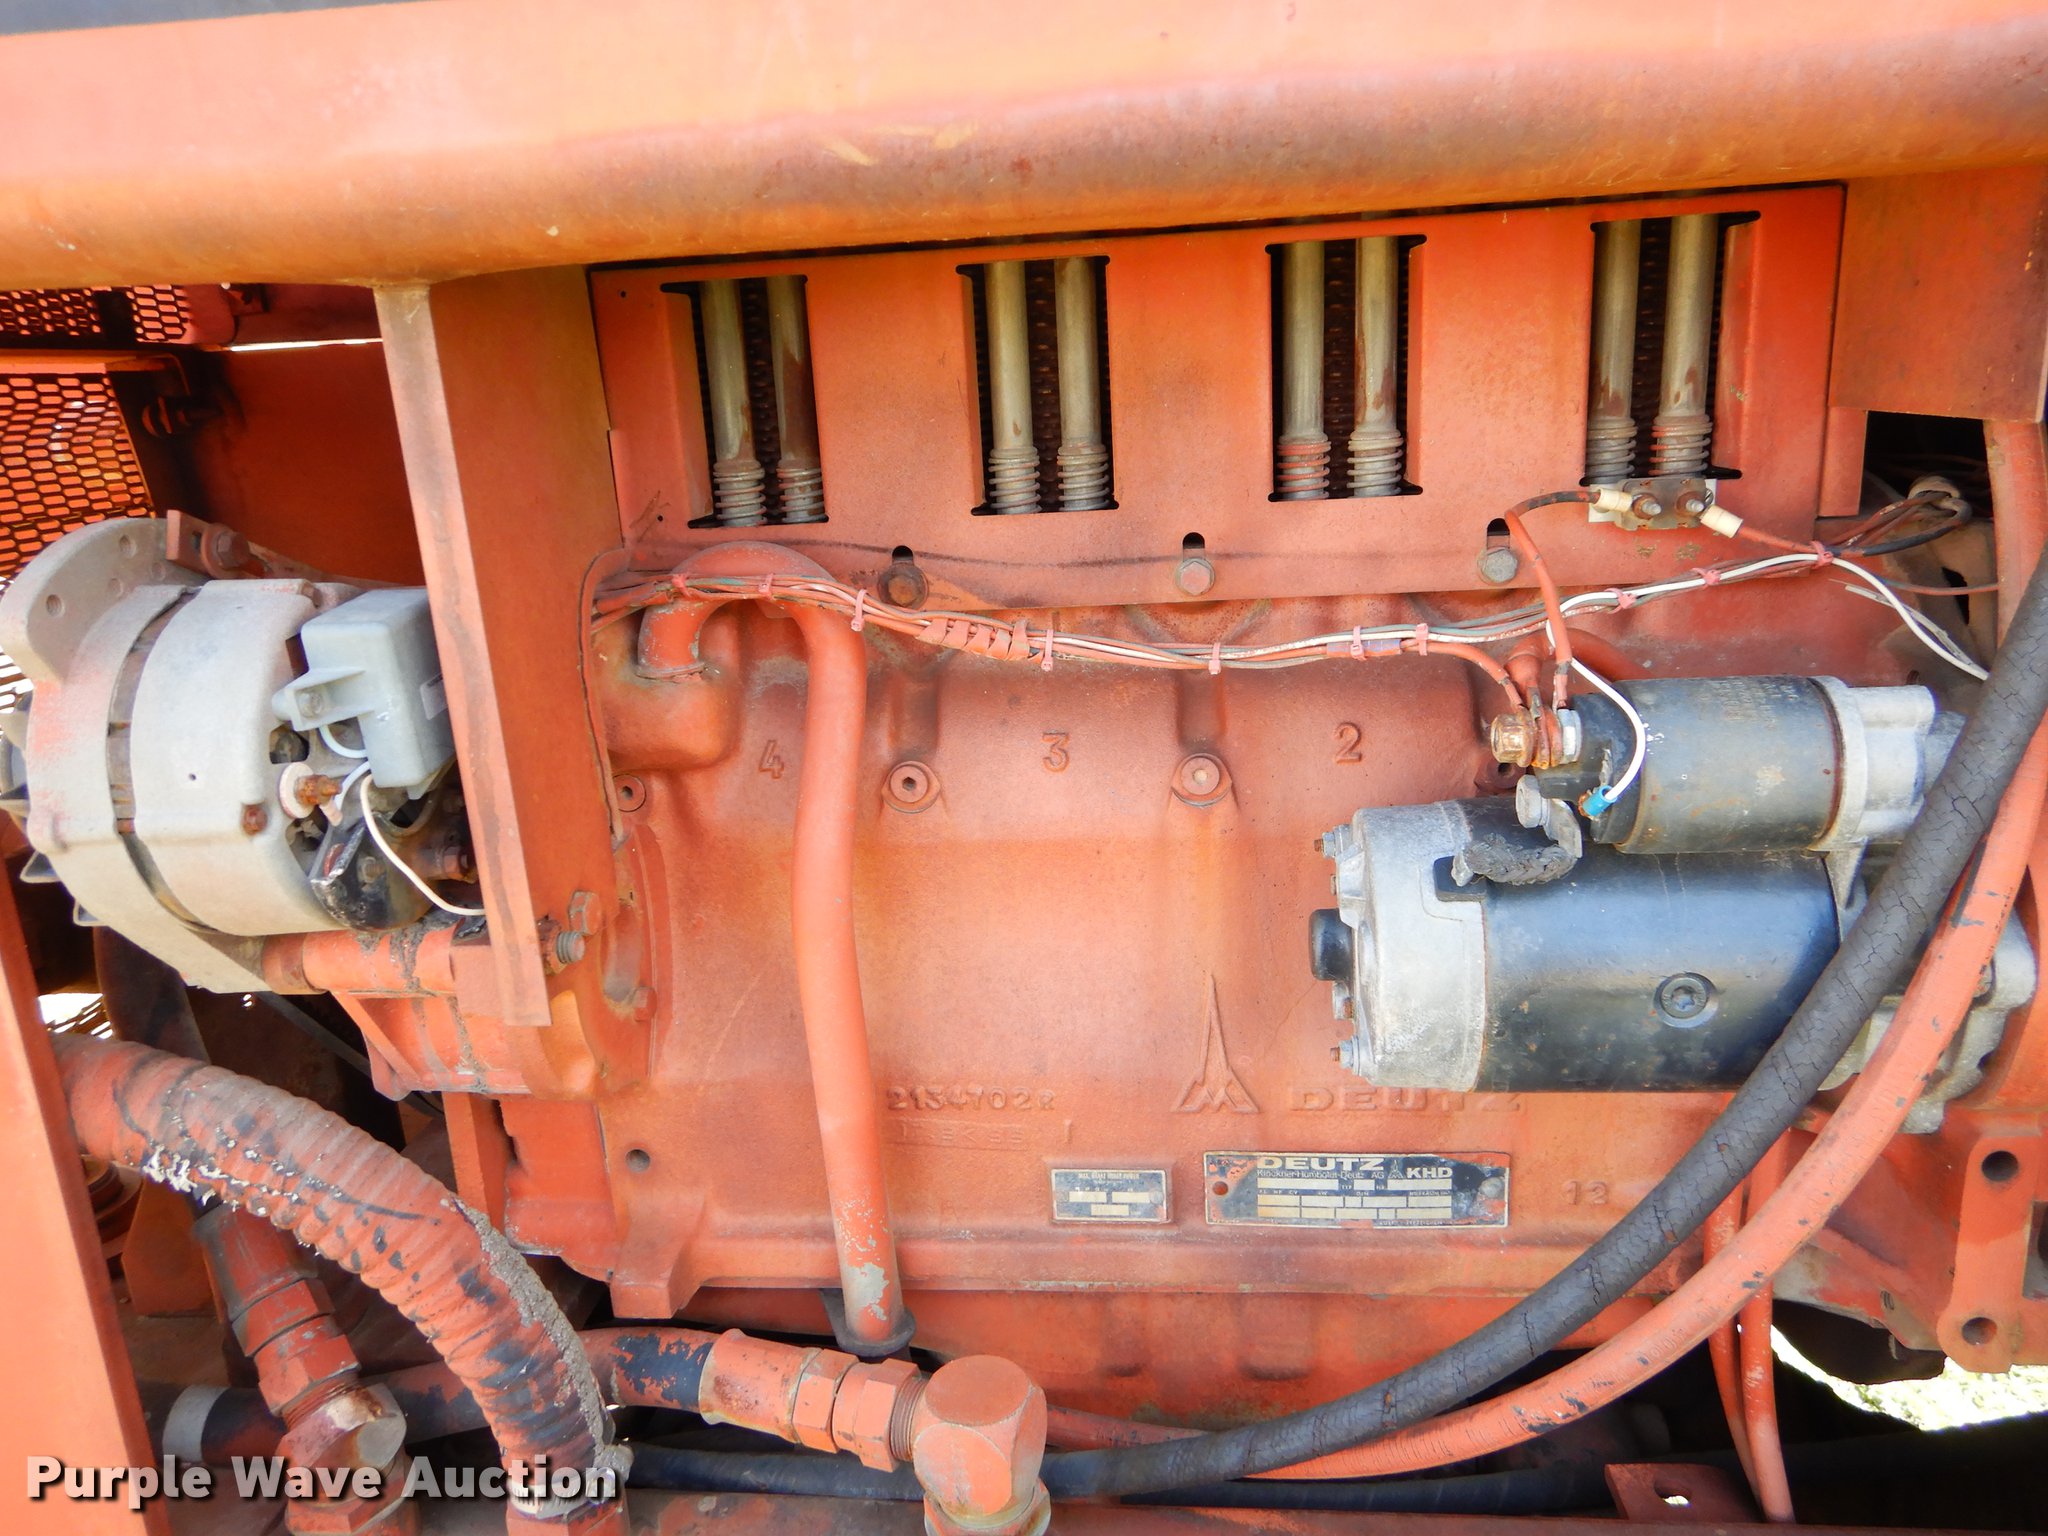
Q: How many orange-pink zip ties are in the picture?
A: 10